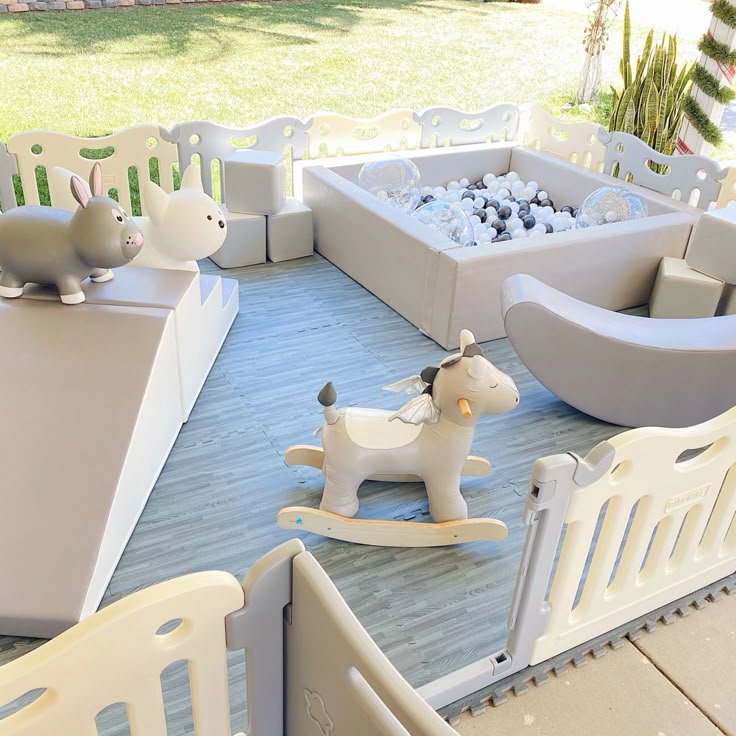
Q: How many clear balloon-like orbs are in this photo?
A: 3